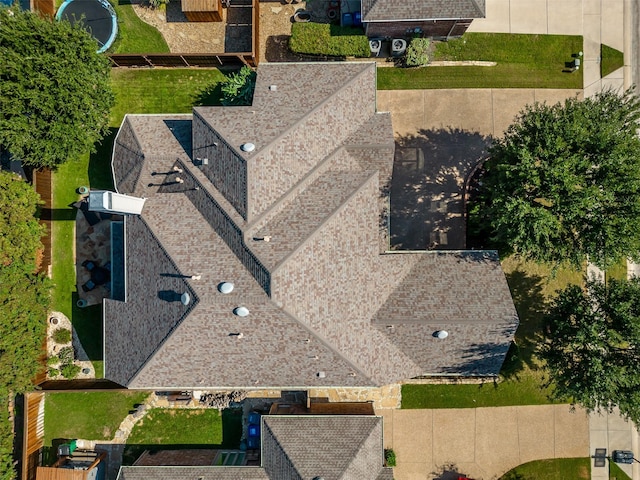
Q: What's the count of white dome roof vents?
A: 5